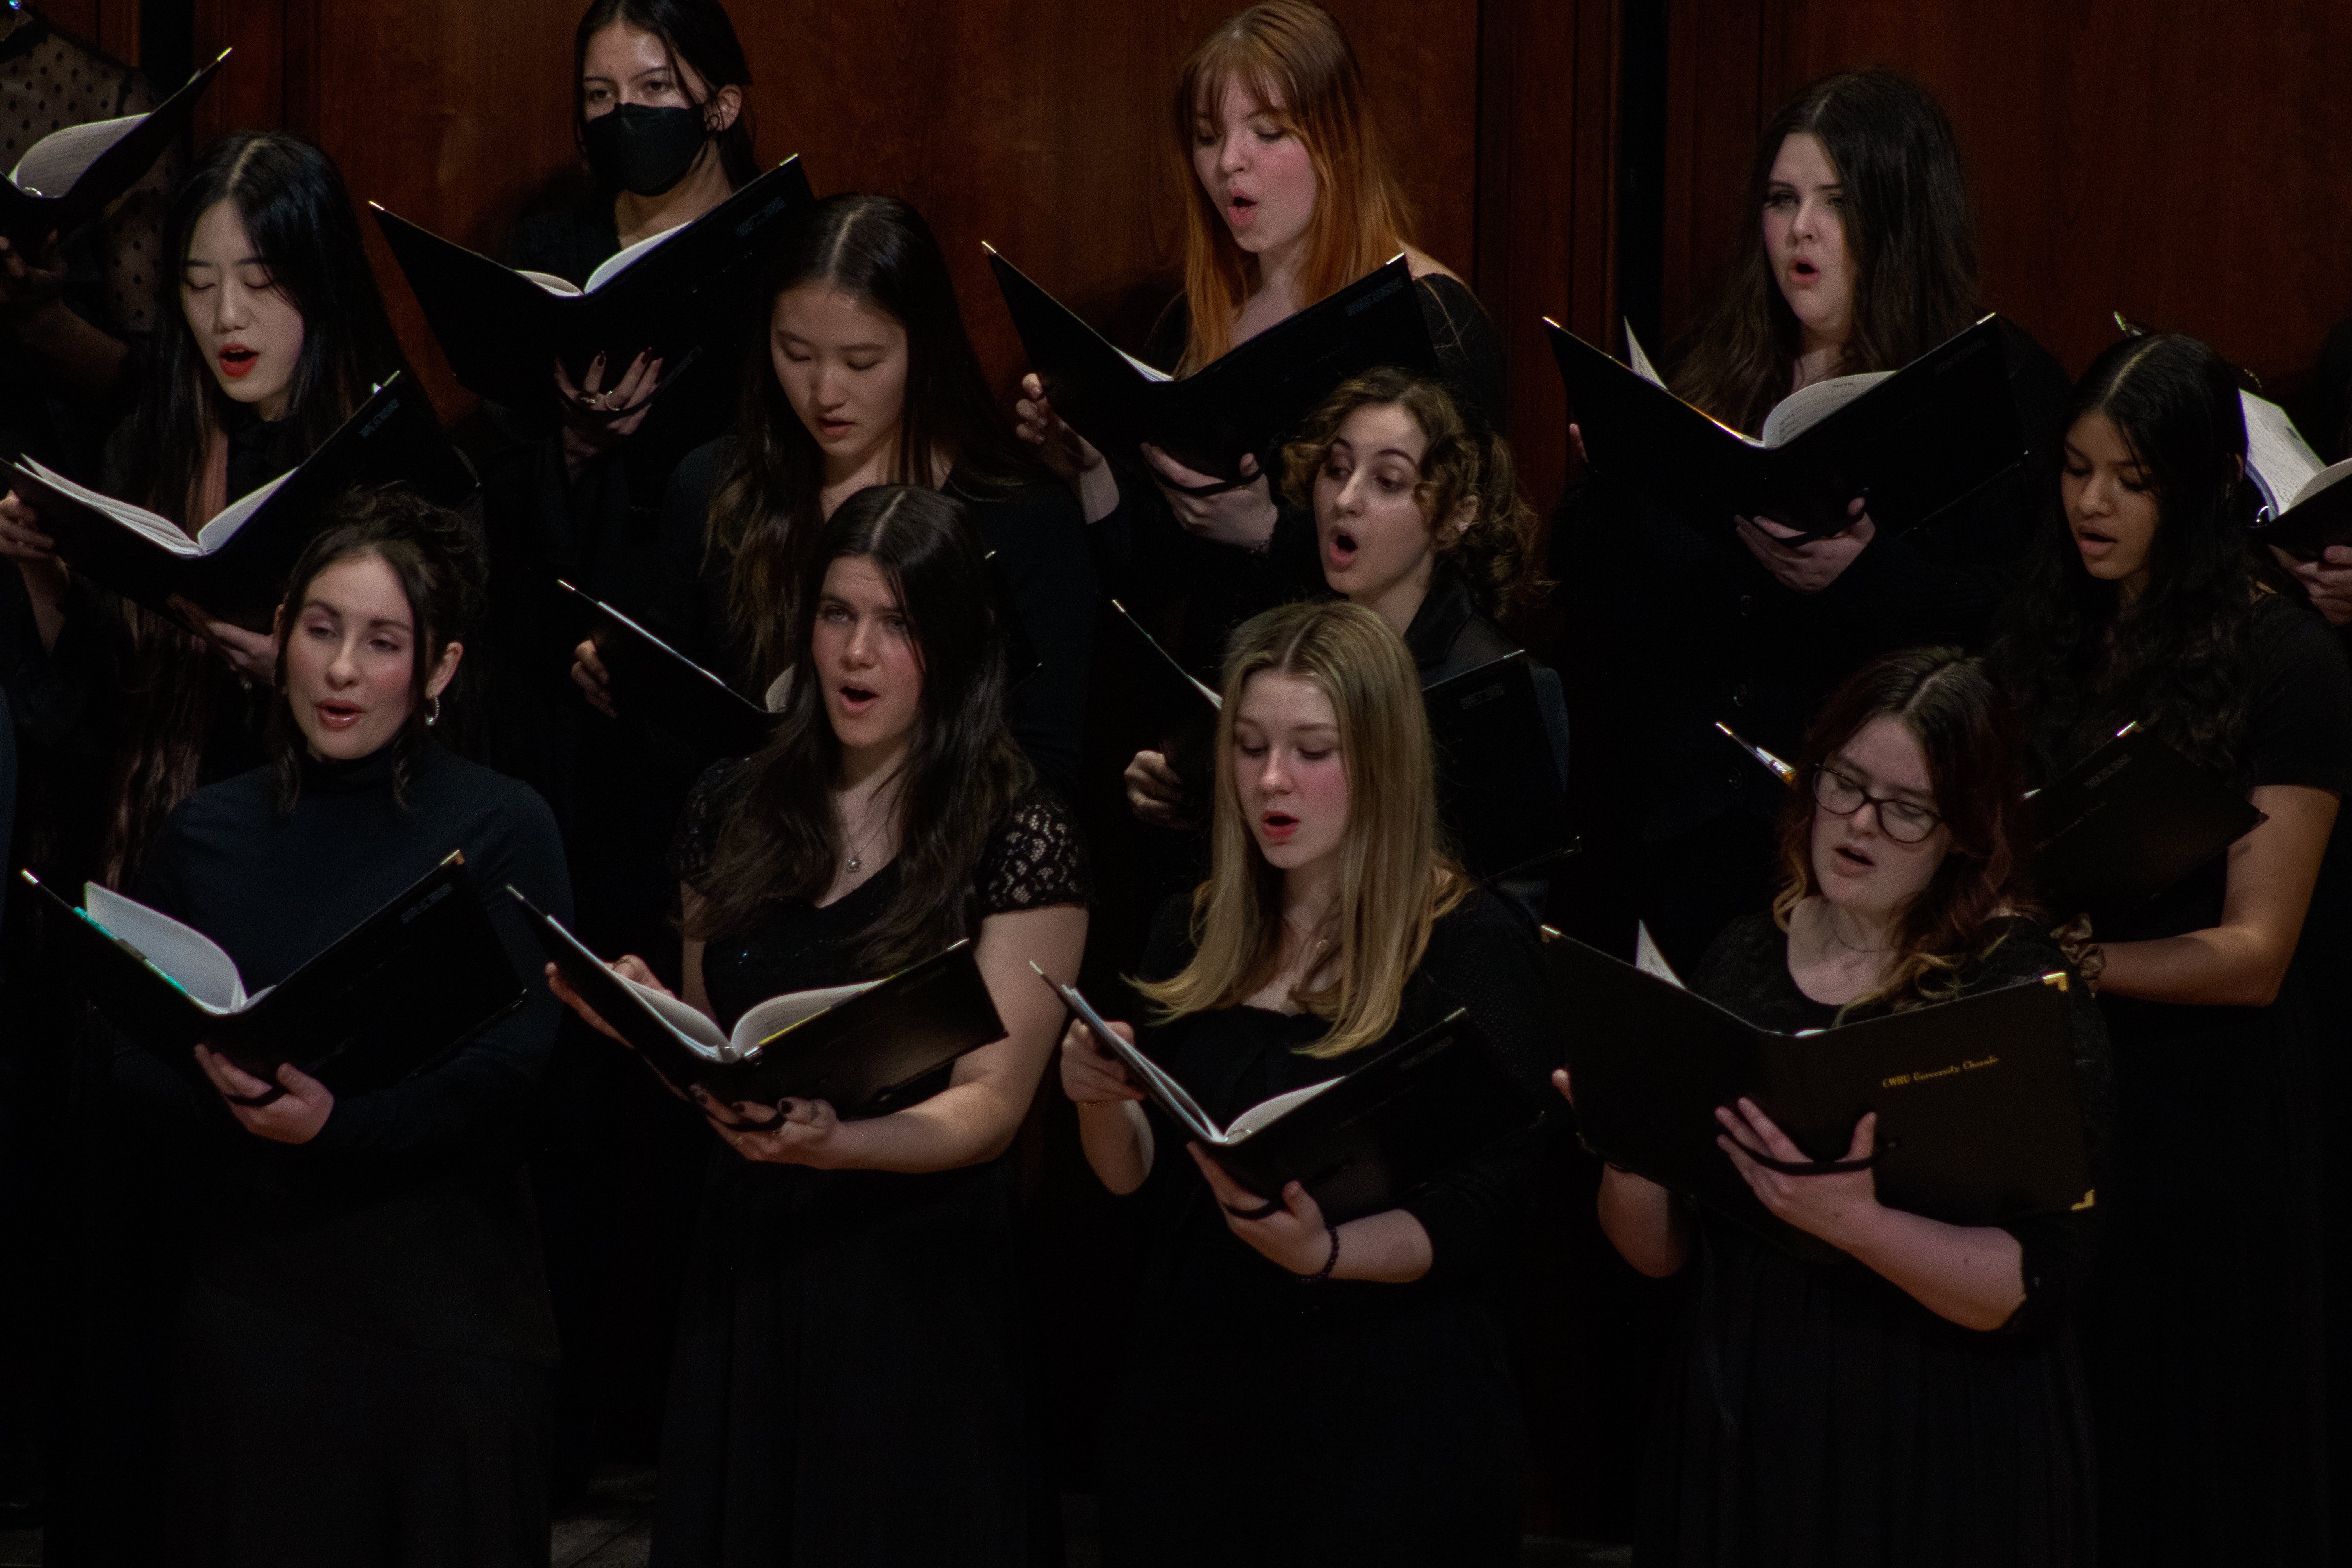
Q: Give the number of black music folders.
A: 13